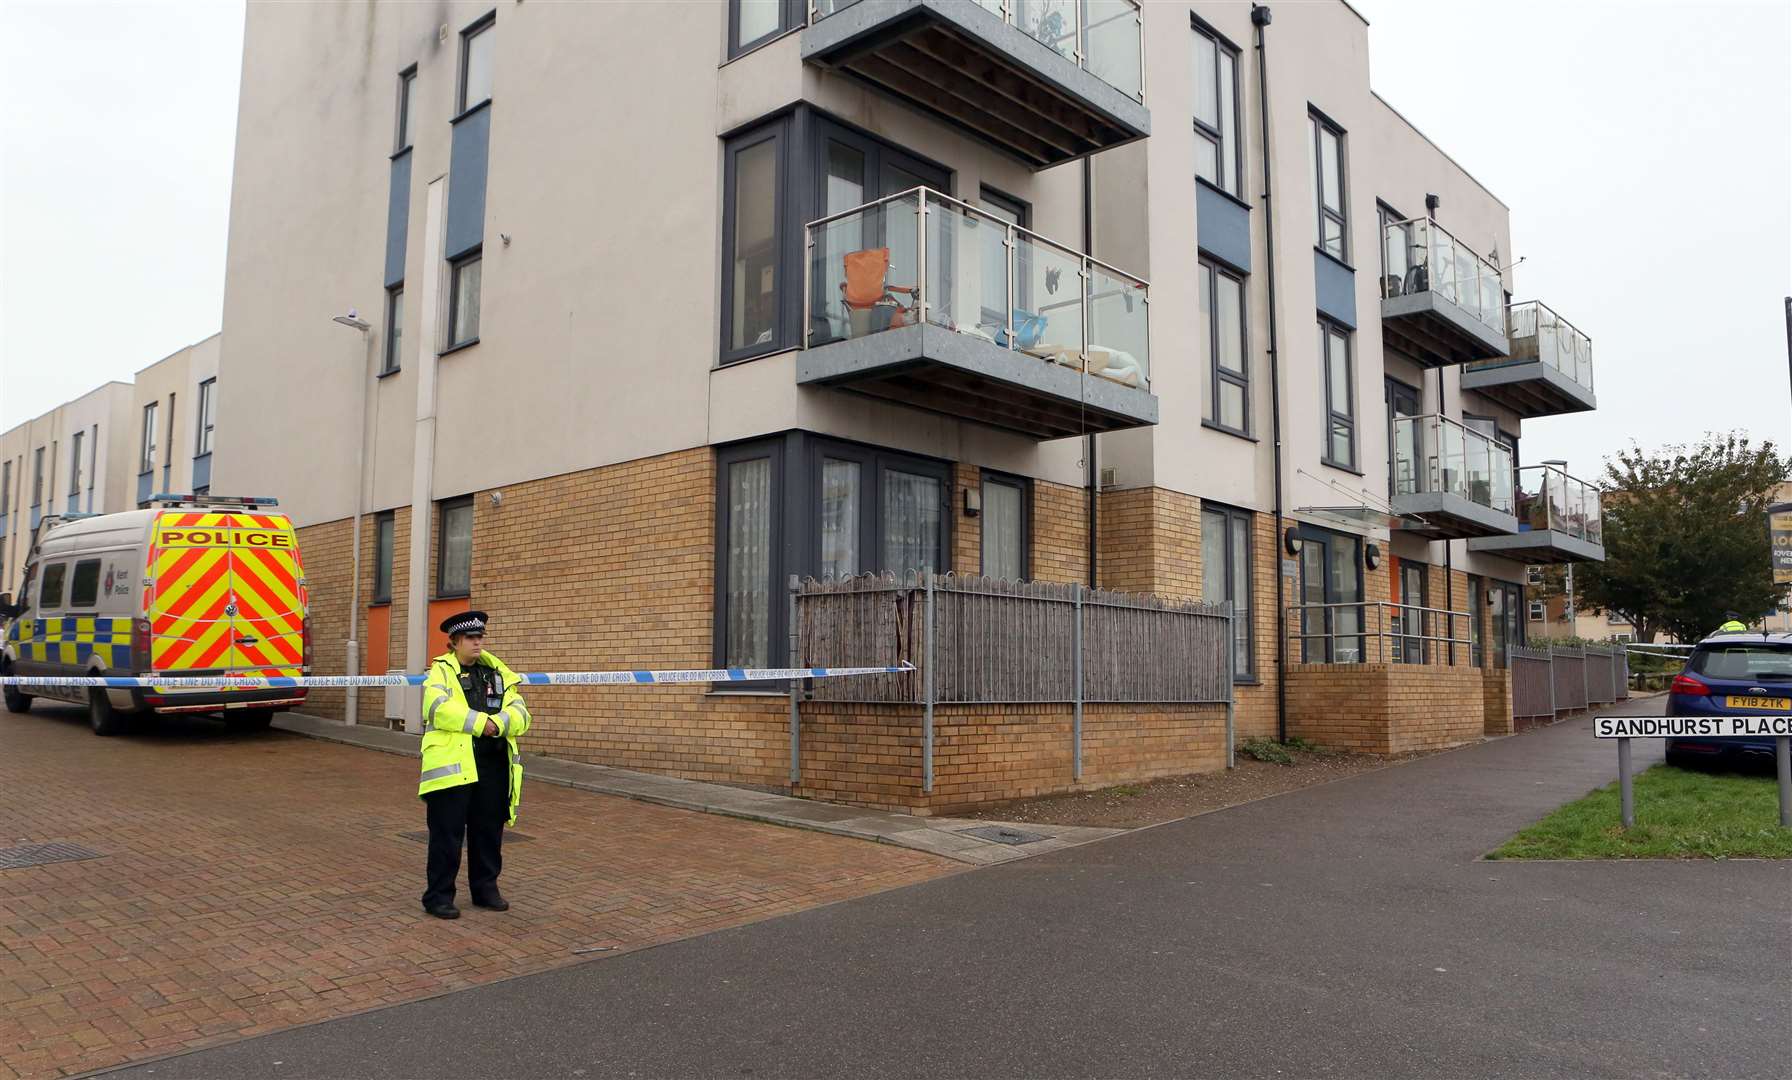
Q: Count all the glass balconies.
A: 6